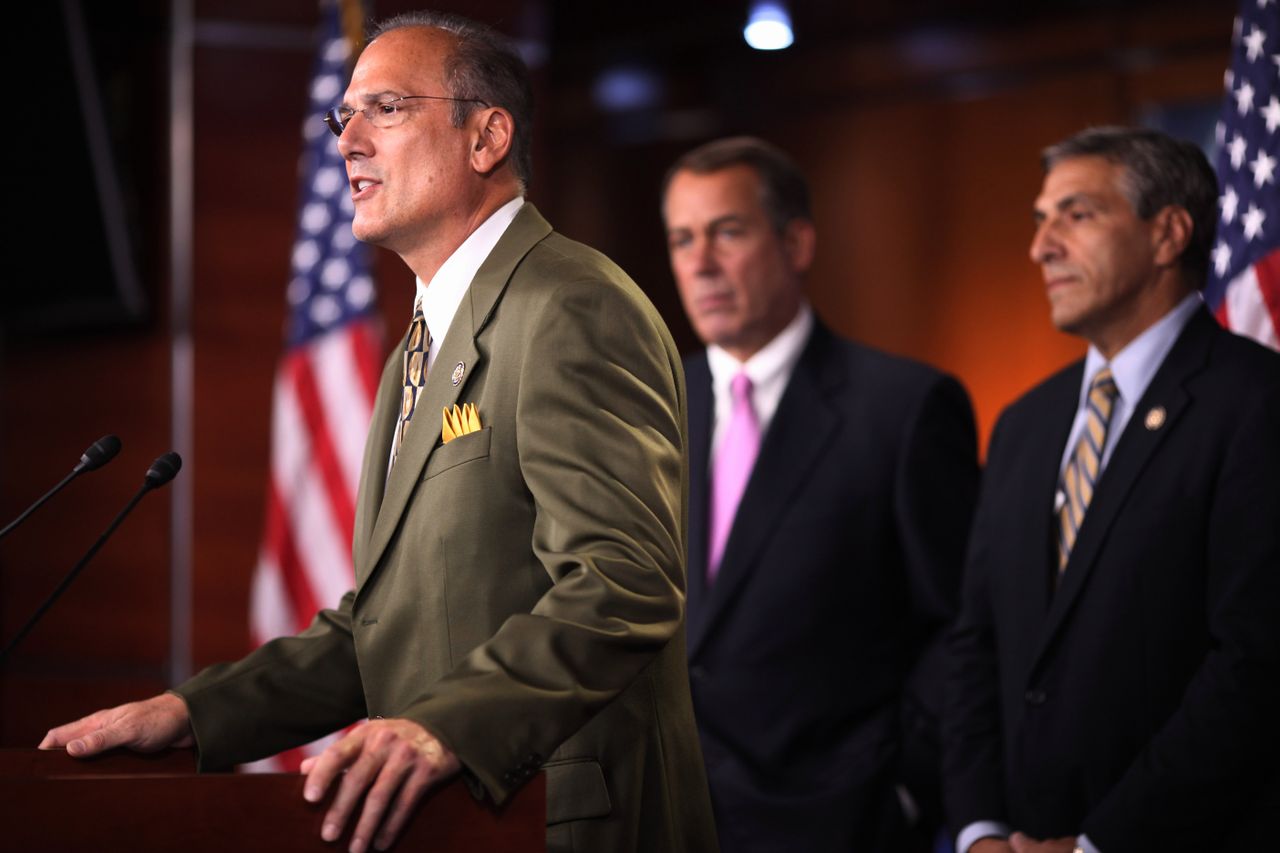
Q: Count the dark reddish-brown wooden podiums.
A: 1